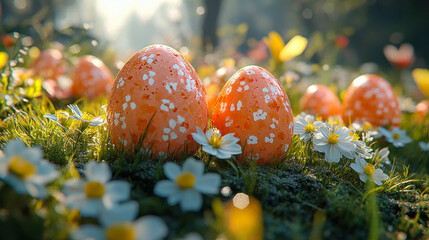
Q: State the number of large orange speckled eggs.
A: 2